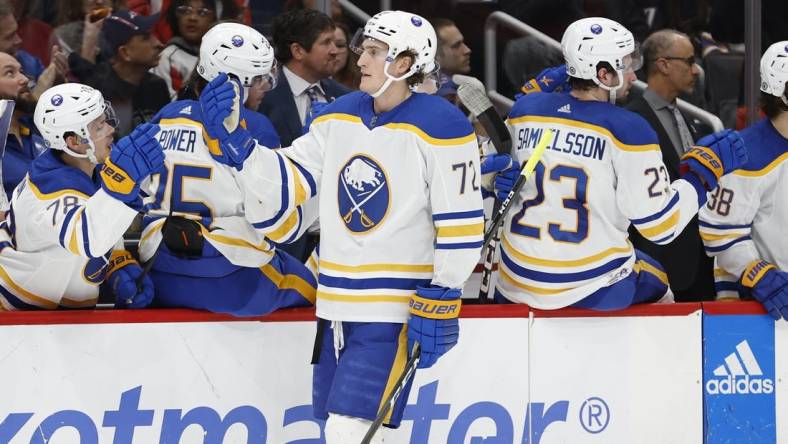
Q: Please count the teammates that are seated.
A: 4